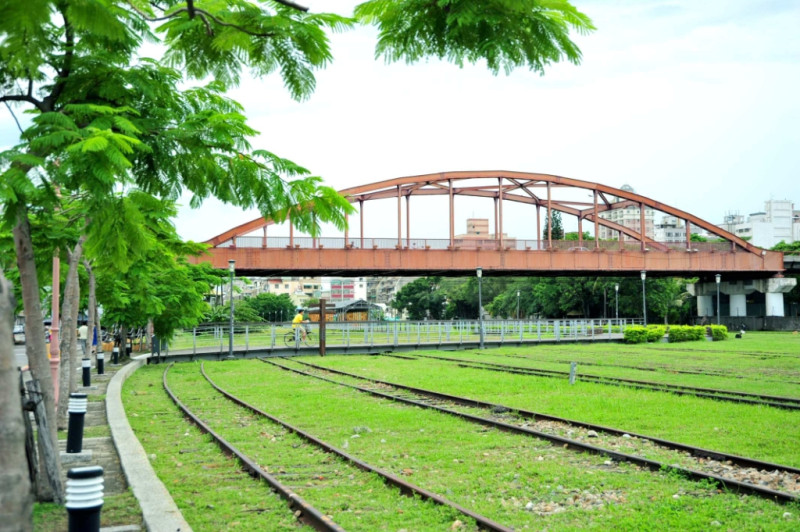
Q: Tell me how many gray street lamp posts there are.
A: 6